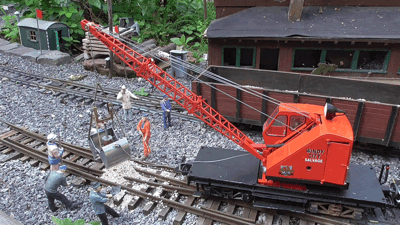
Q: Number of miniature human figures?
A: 6